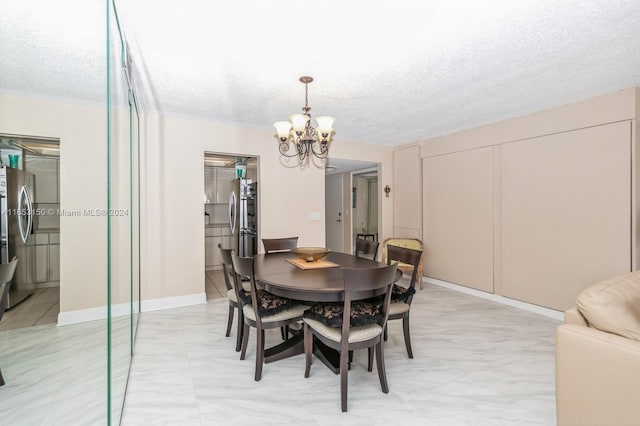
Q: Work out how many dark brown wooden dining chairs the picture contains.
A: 6